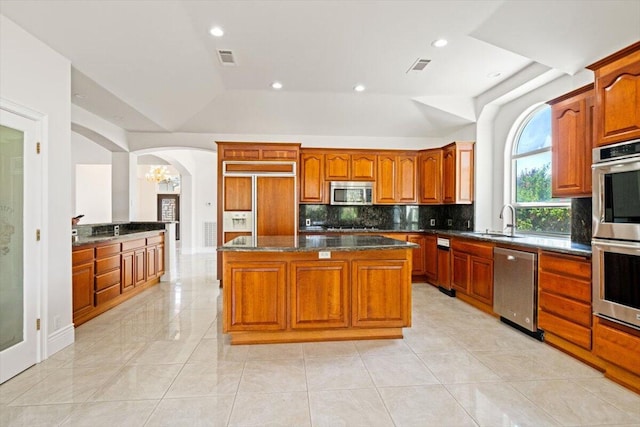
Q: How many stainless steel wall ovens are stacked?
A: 2